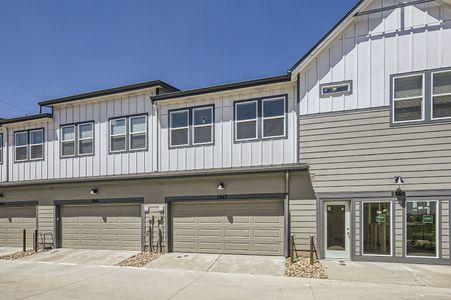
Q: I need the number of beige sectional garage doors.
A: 3